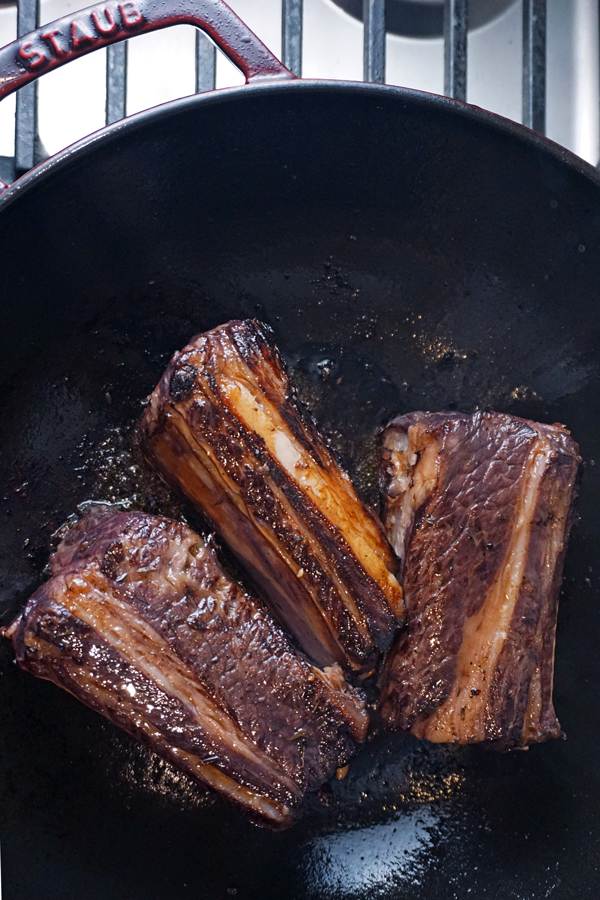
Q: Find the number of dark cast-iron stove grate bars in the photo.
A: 7